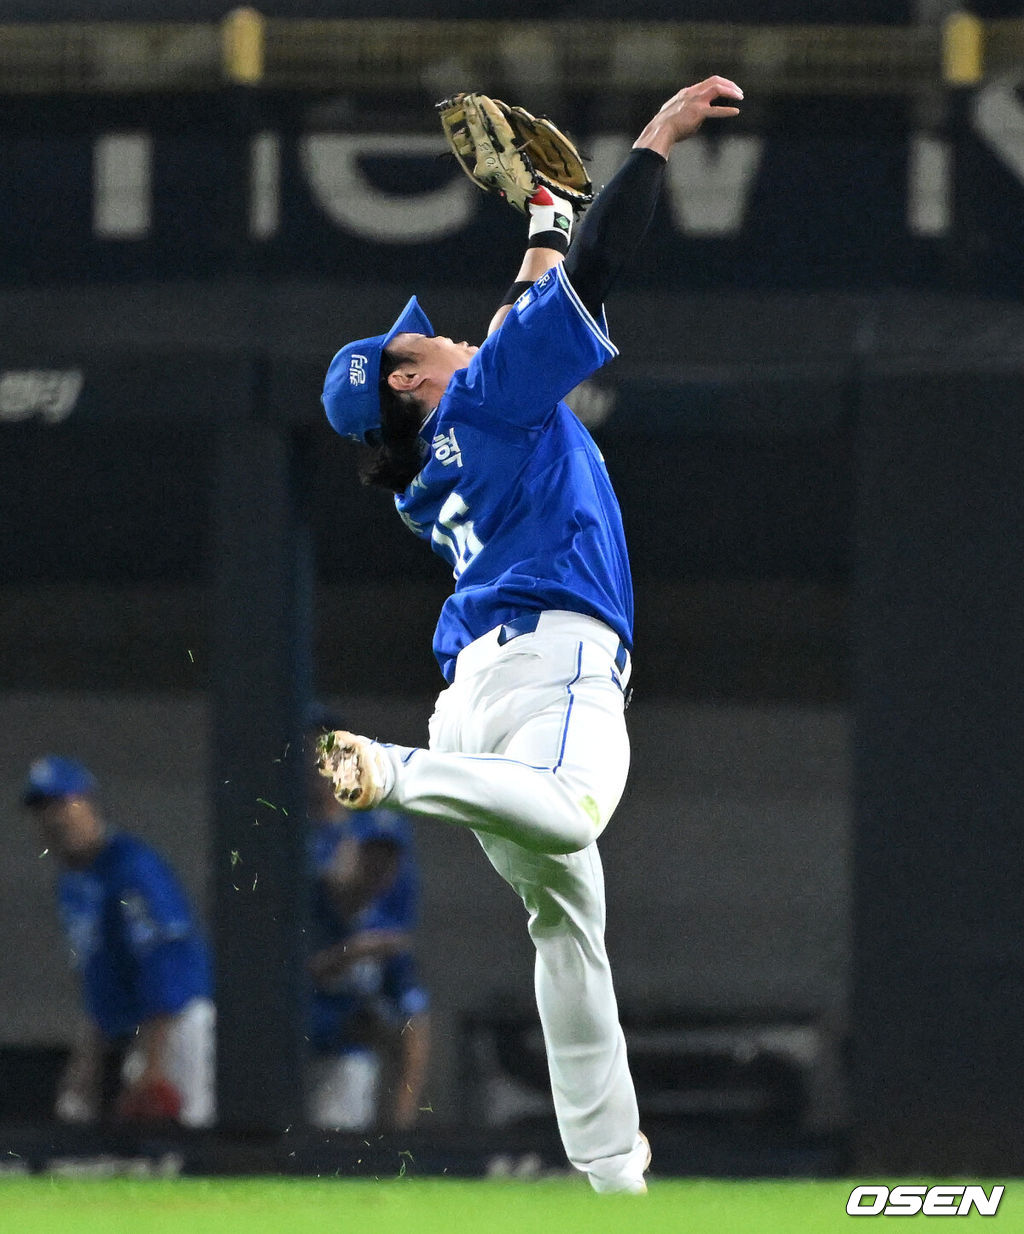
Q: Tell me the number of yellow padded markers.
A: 2